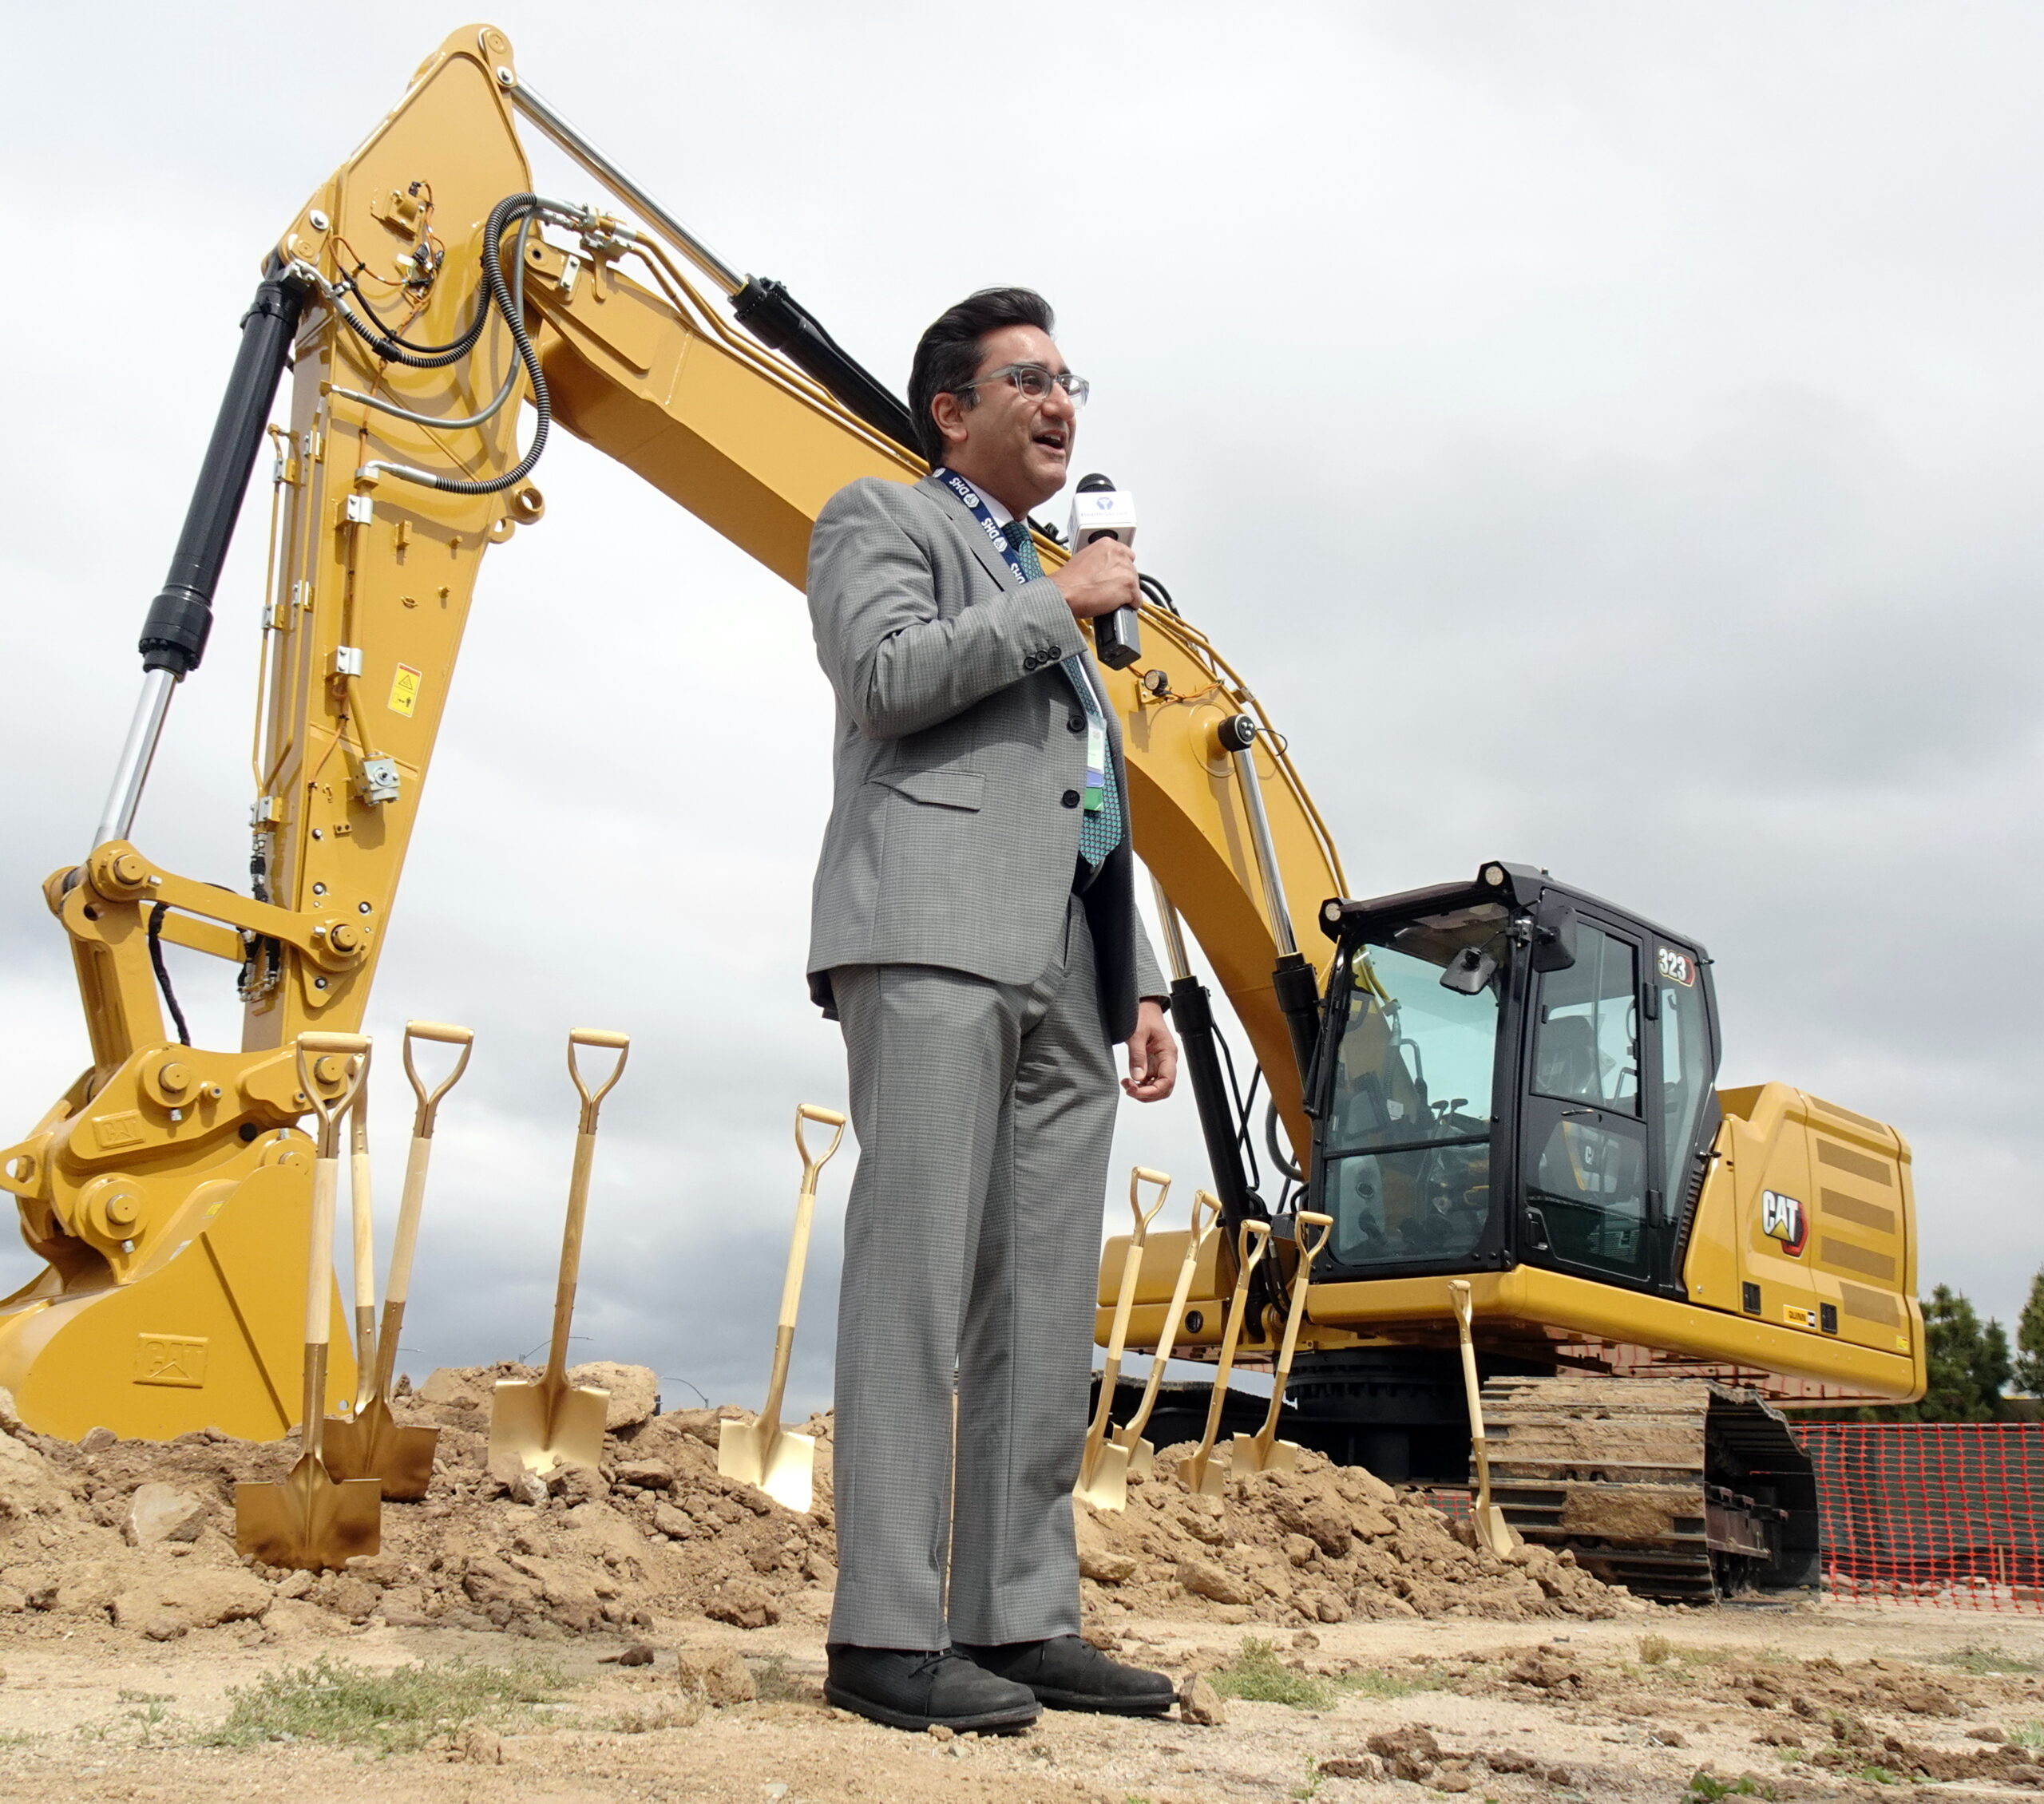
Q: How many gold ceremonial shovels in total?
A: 10